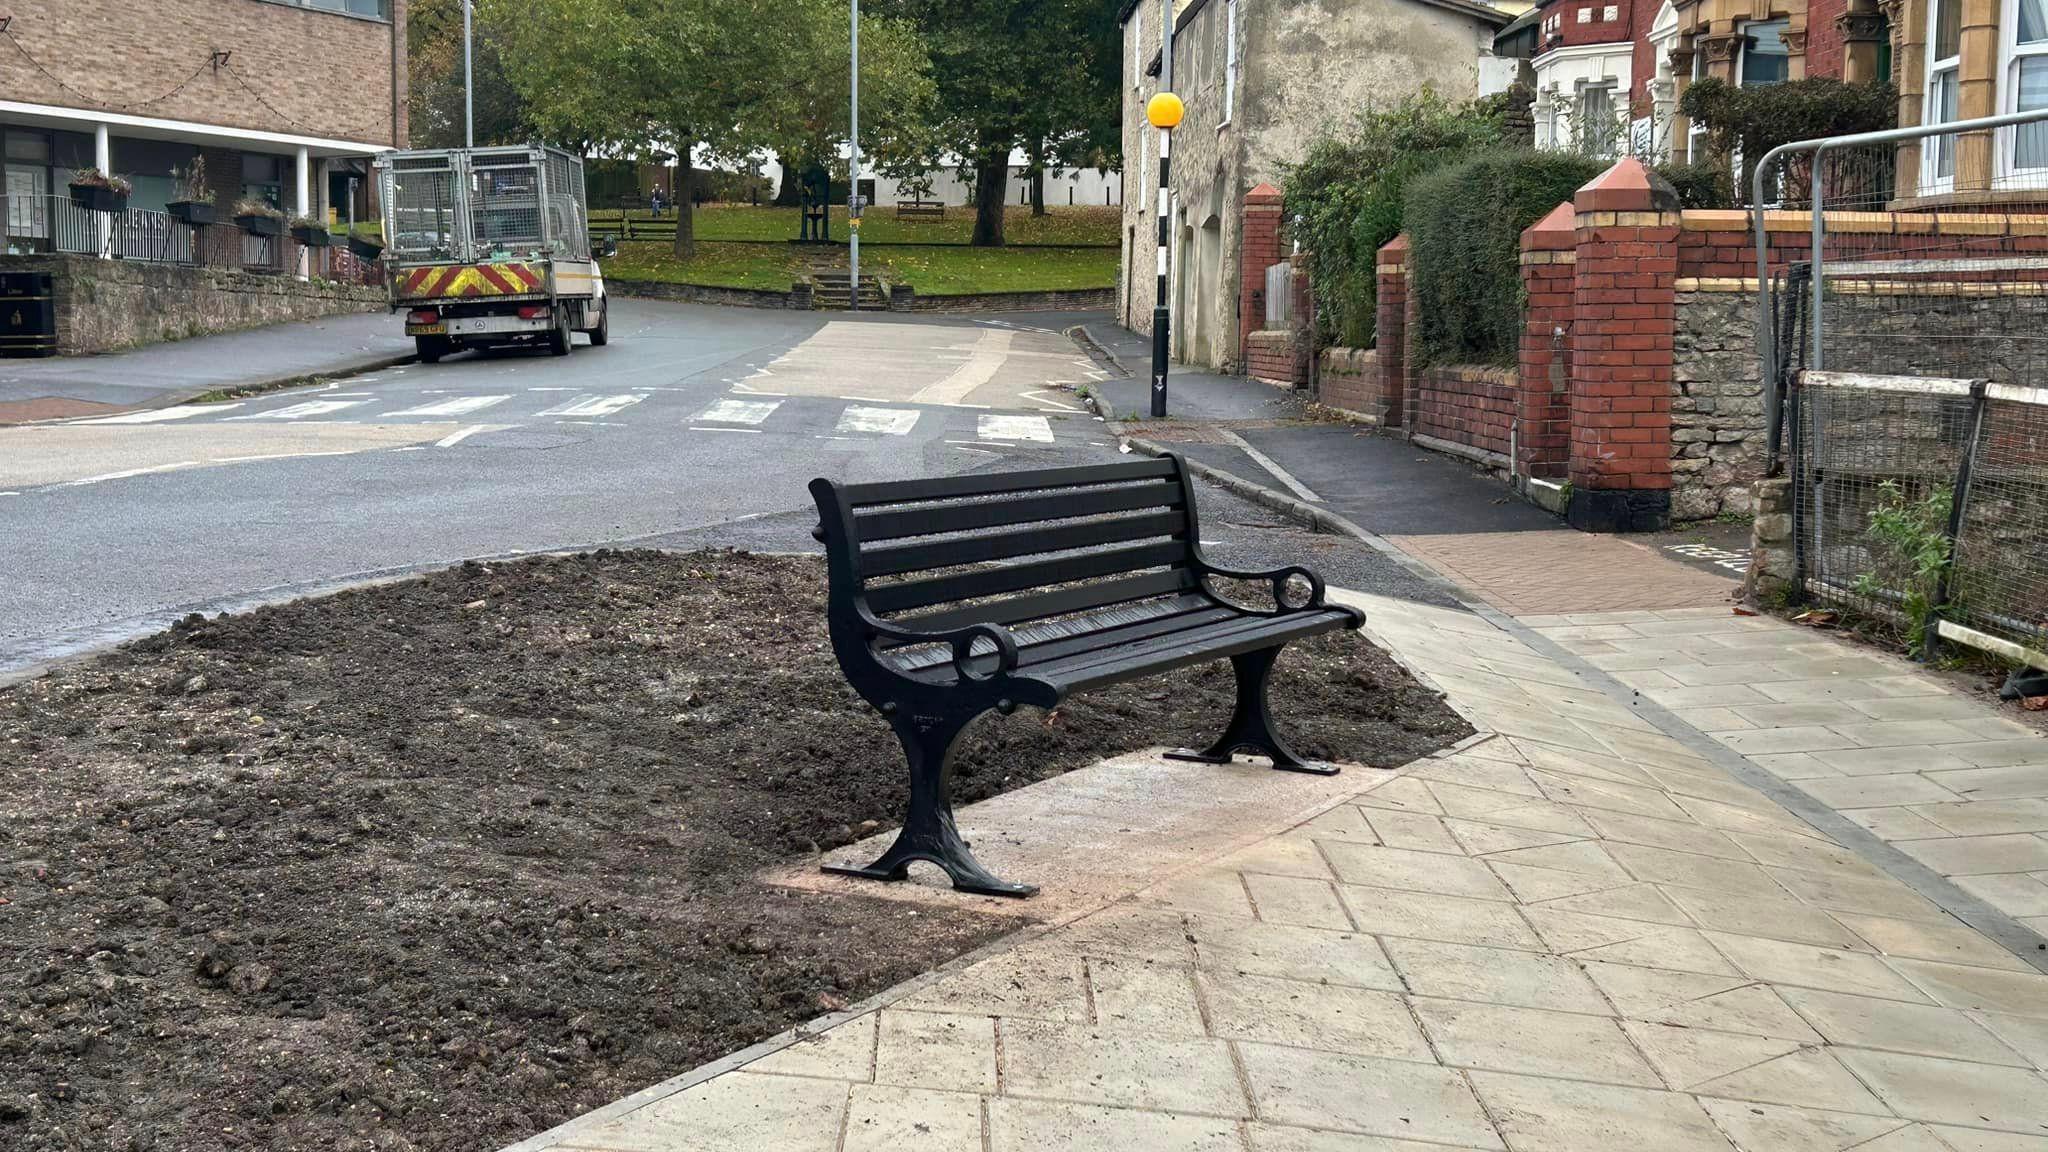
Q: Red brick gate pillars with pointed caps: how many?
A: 4